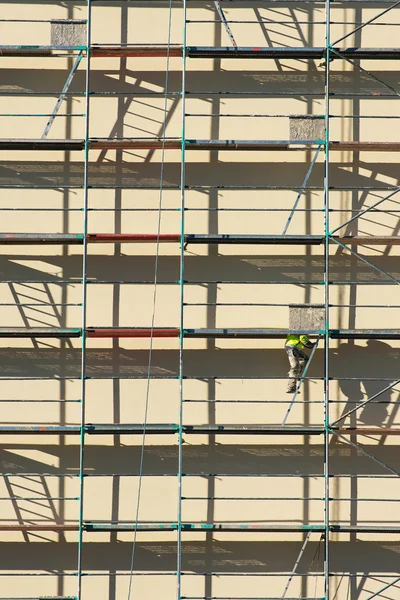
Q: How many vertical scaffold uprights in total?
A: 3